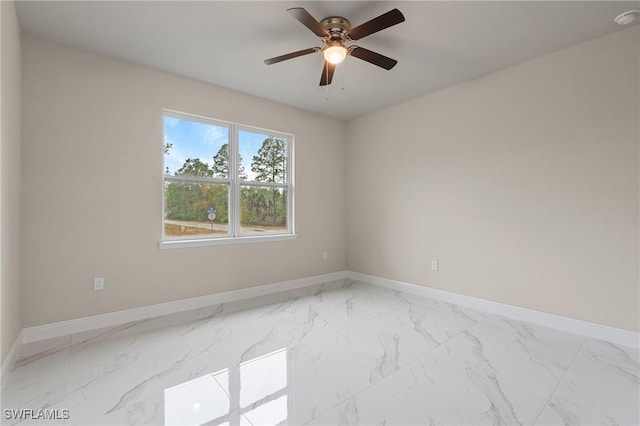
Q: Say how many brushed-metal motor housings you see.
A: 1